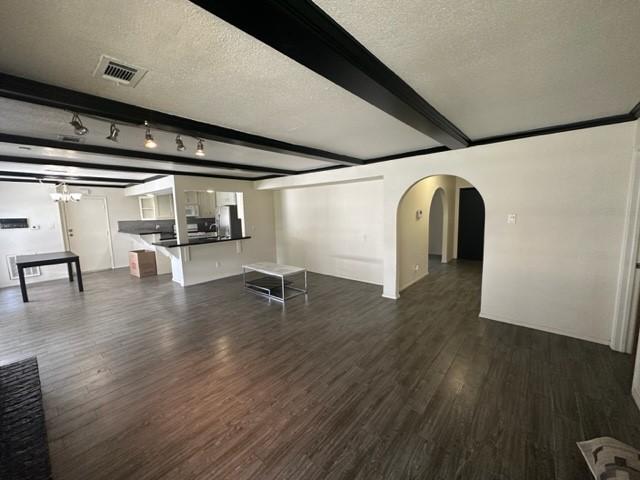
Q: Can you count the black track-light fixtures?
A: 5